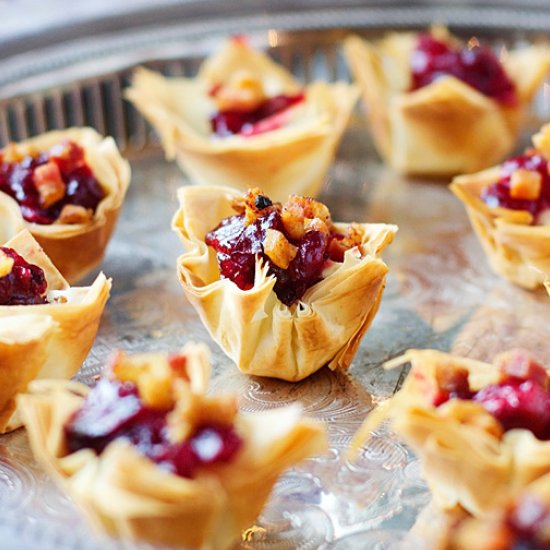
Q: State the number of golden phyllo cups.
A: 9